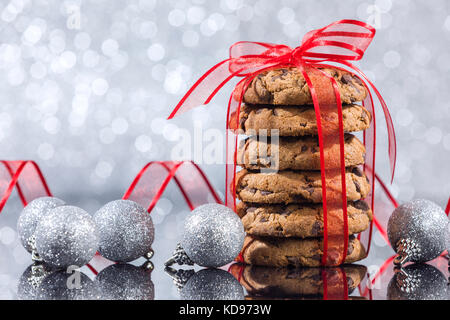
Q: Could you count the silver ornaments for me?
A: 5